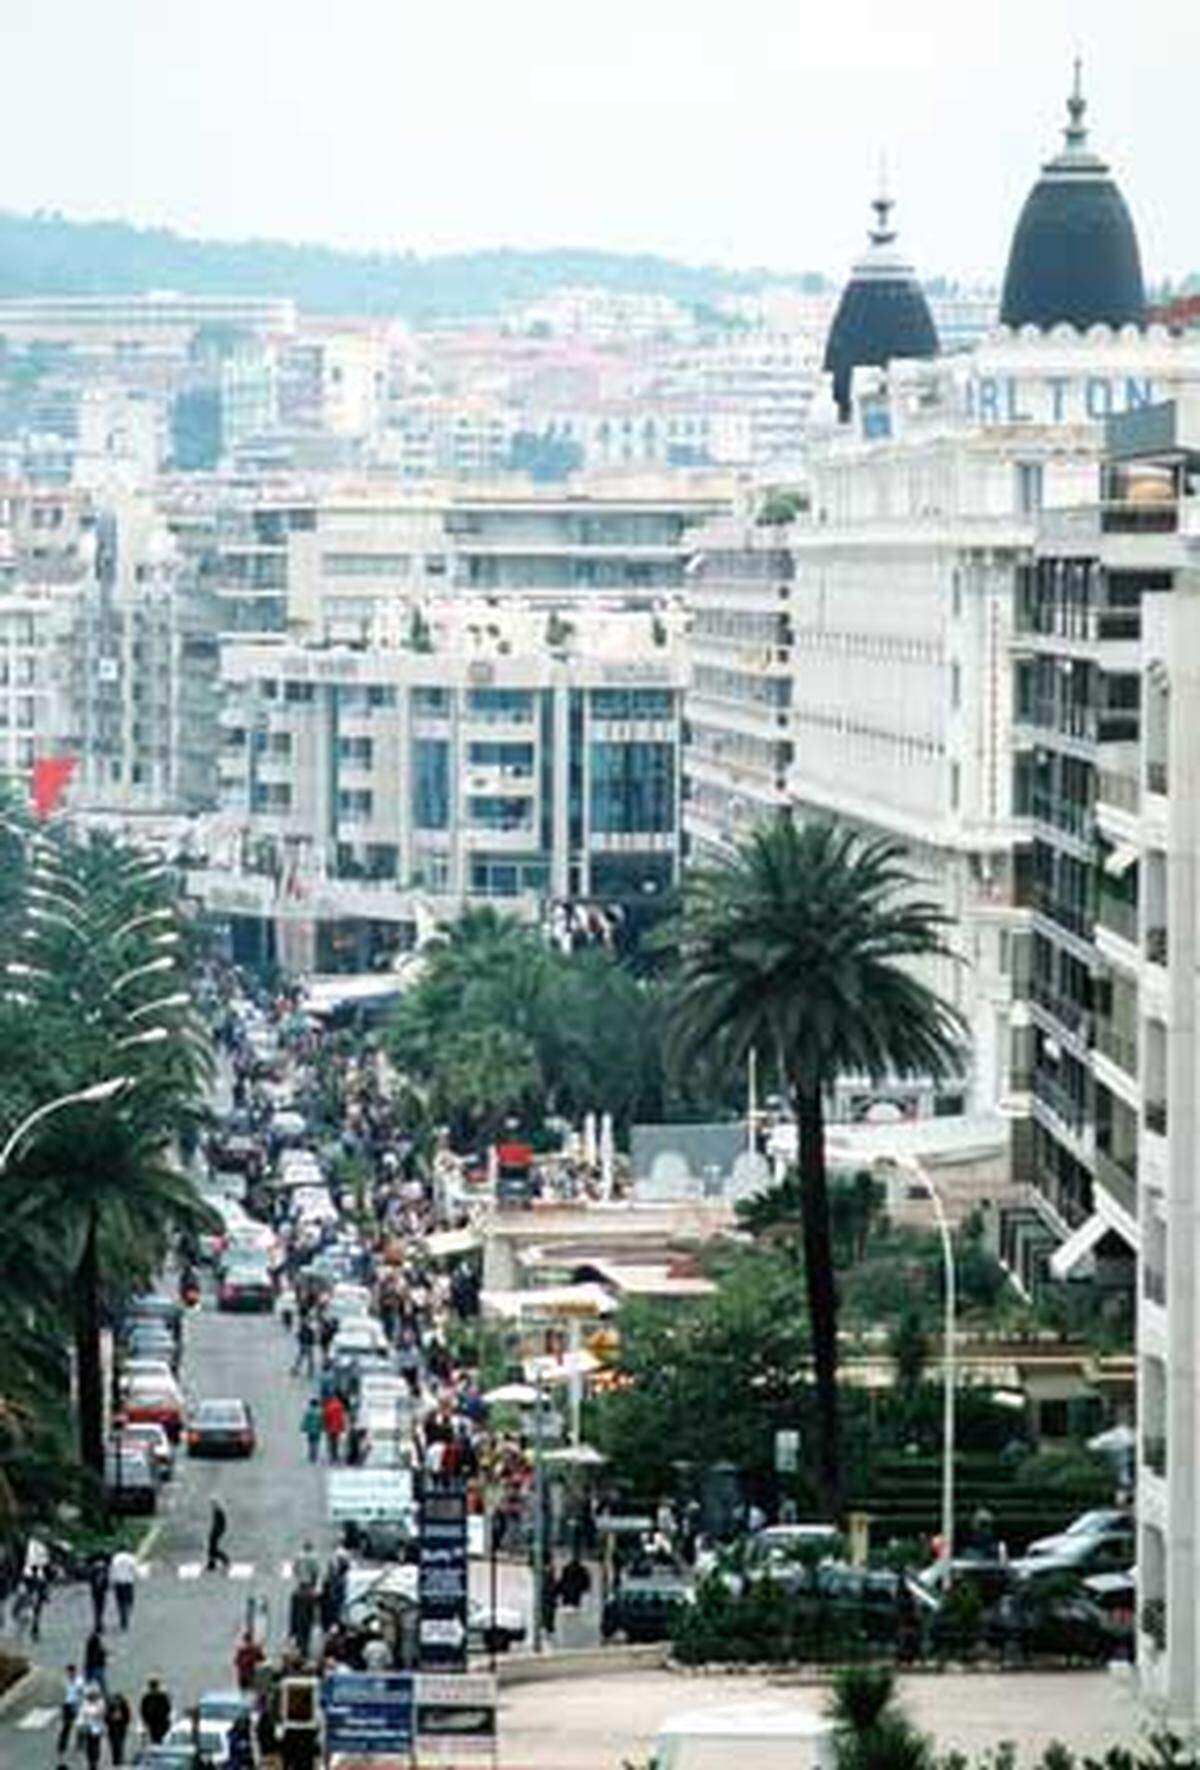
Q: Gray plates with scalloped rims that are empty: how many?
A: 0